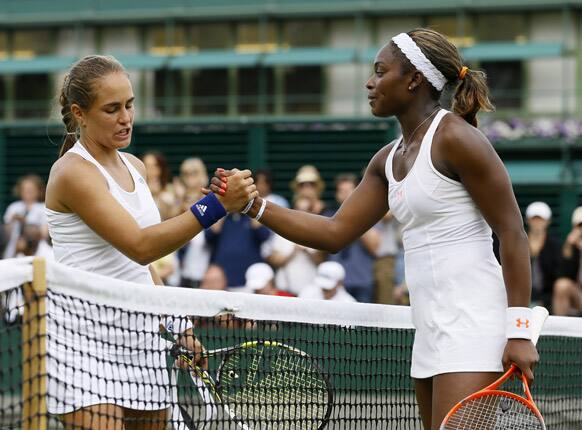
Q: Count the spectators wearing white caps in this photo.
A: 4